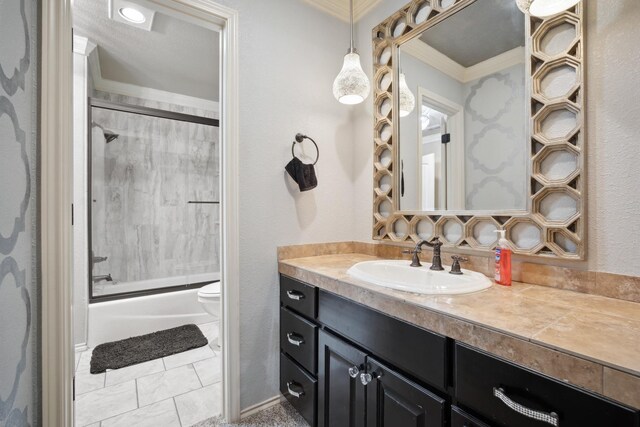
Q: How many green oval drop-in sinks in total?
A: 0